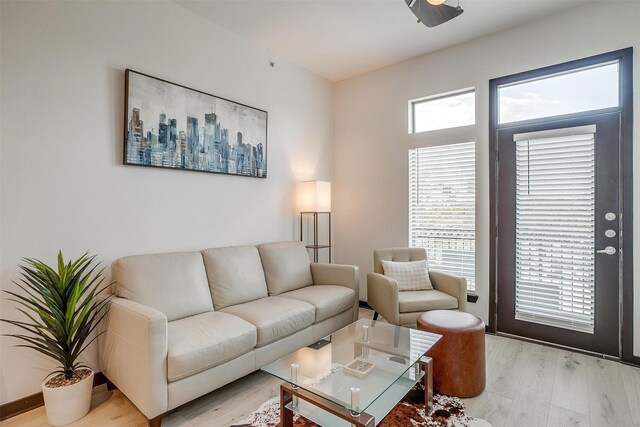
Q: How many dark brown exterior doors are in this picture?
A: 1